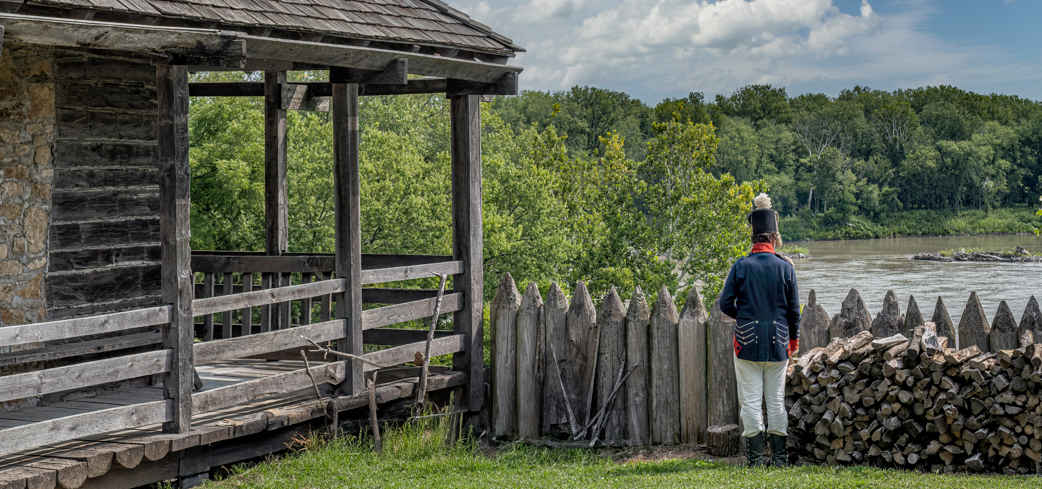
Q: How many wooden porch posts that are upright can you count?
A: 4